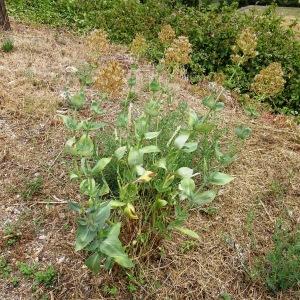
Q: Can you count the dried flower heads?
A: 7